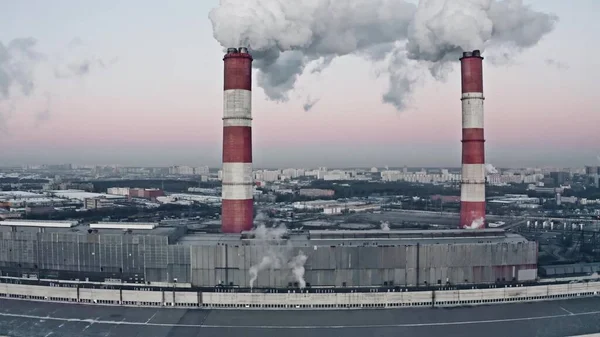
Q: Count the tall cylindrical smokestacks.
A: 2